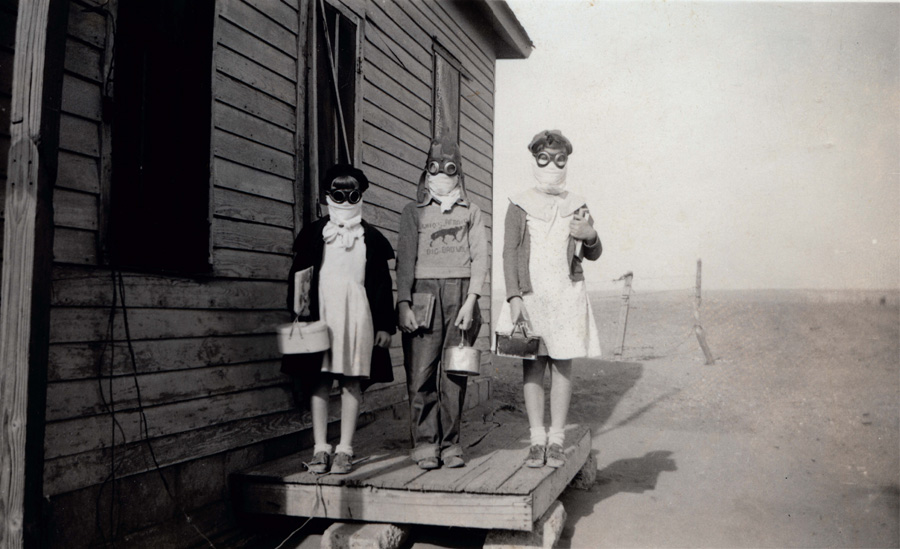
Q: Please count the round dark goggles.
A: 3